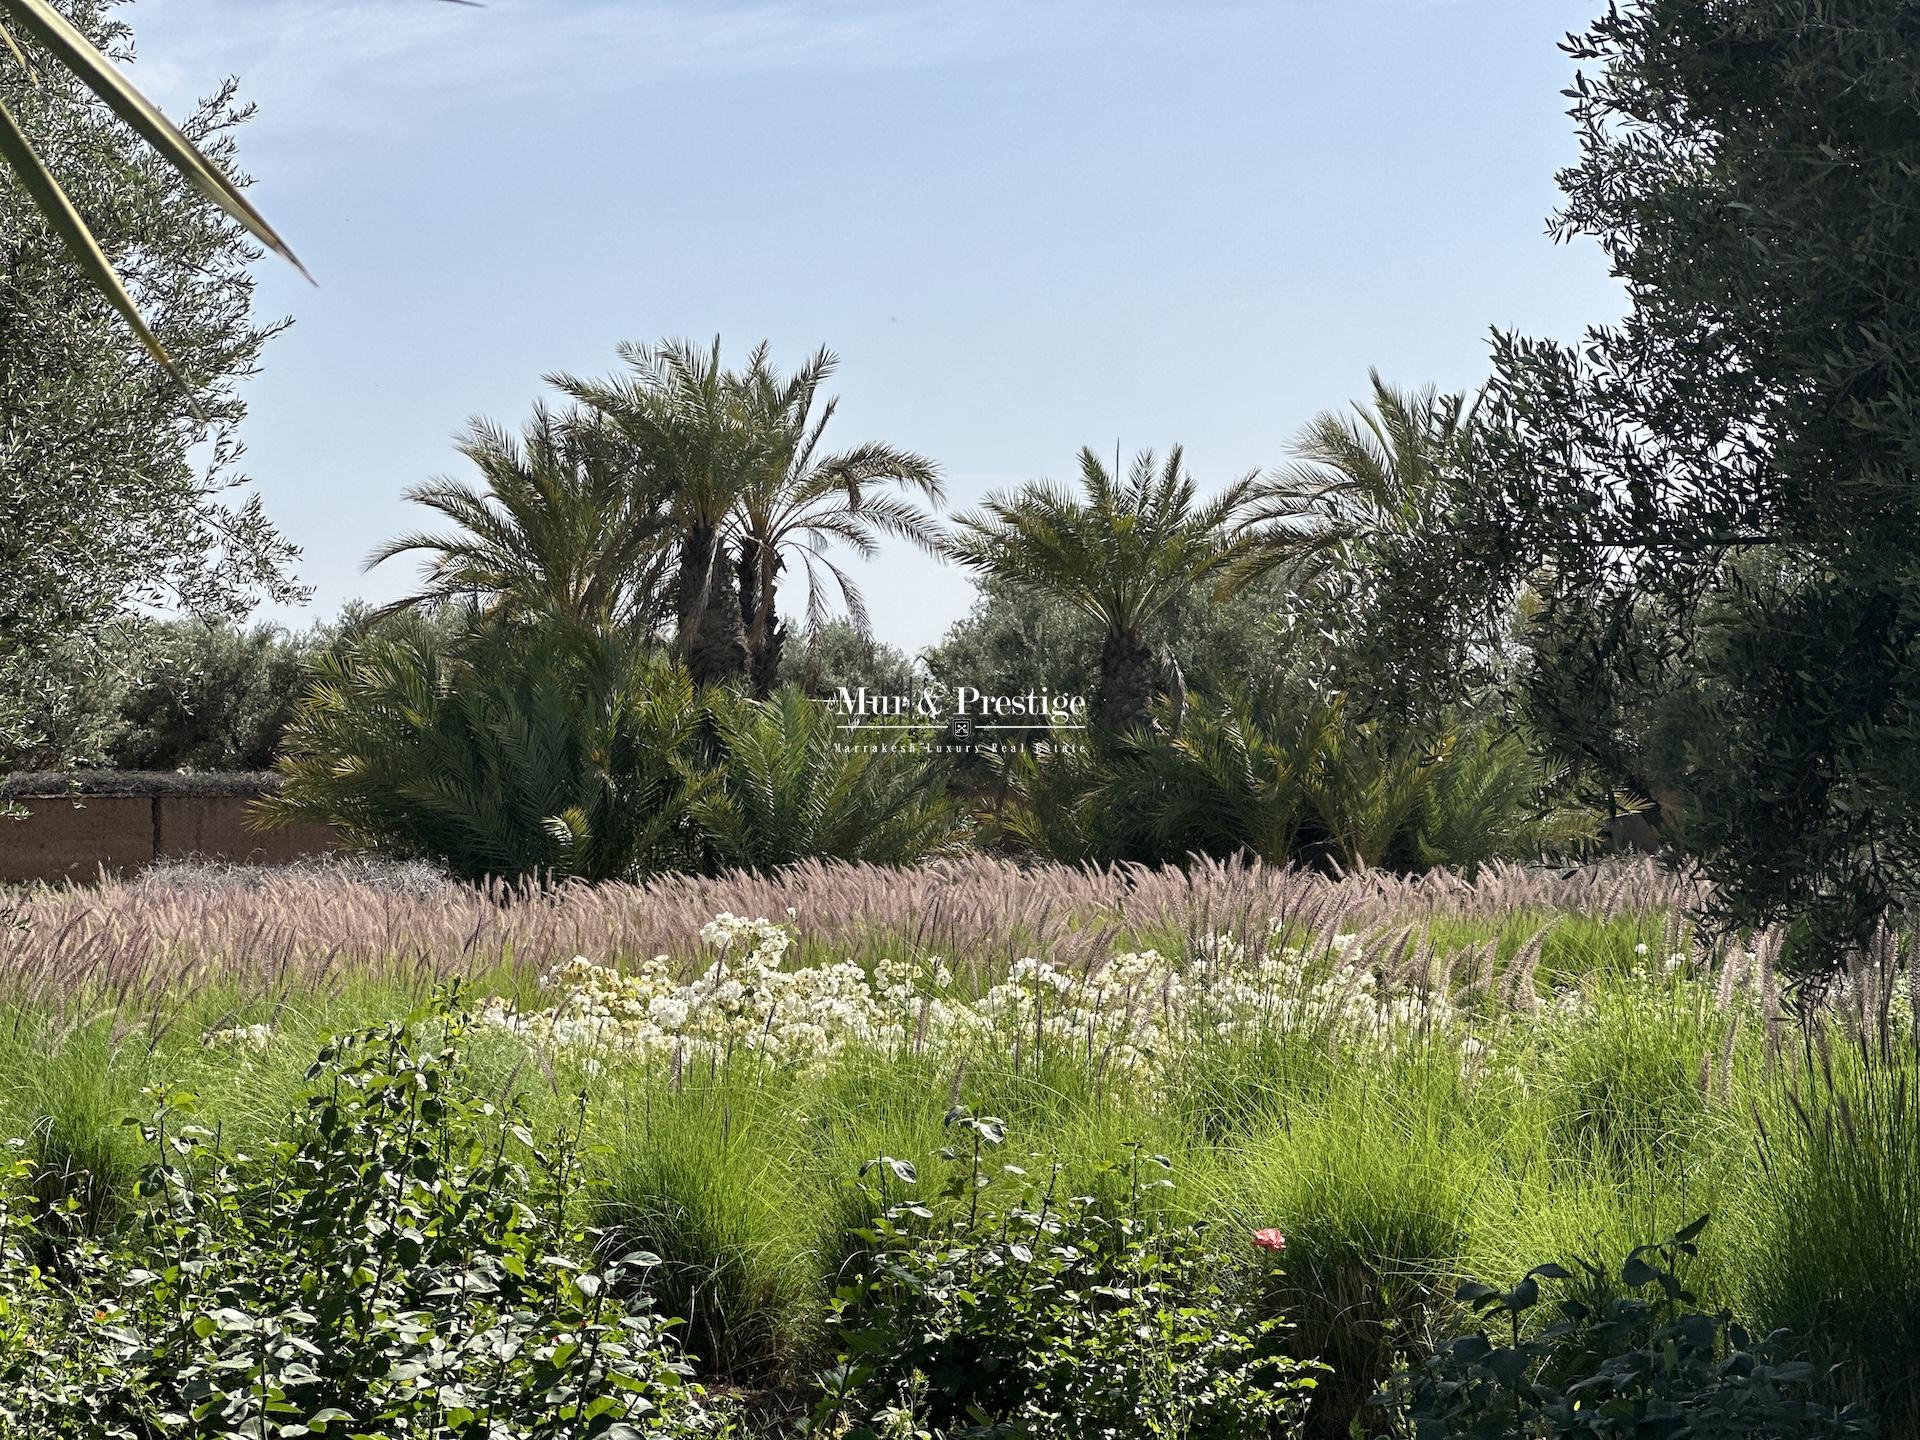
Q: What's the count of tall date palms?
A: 5